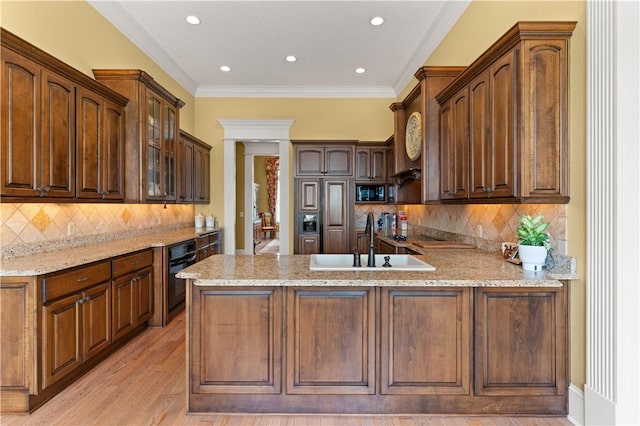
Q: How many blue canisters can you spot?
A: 0